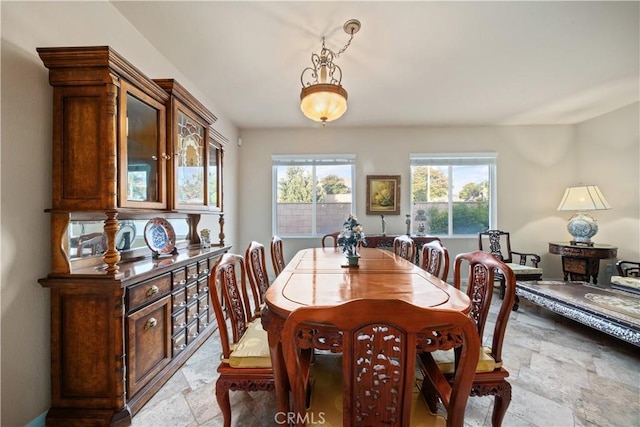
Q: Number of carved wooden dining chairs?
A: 8